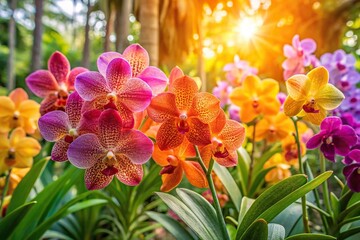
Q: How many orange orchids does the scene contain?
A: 3